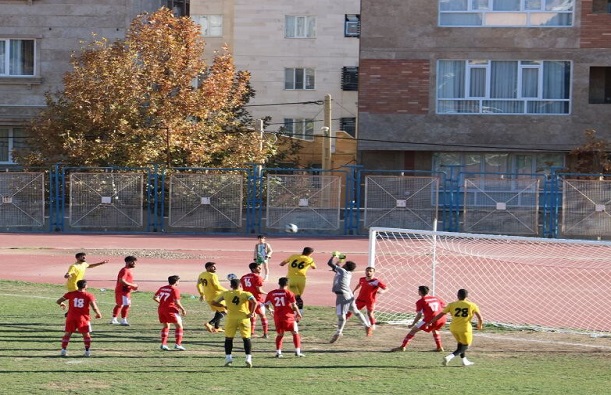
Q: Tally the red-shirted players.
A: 7